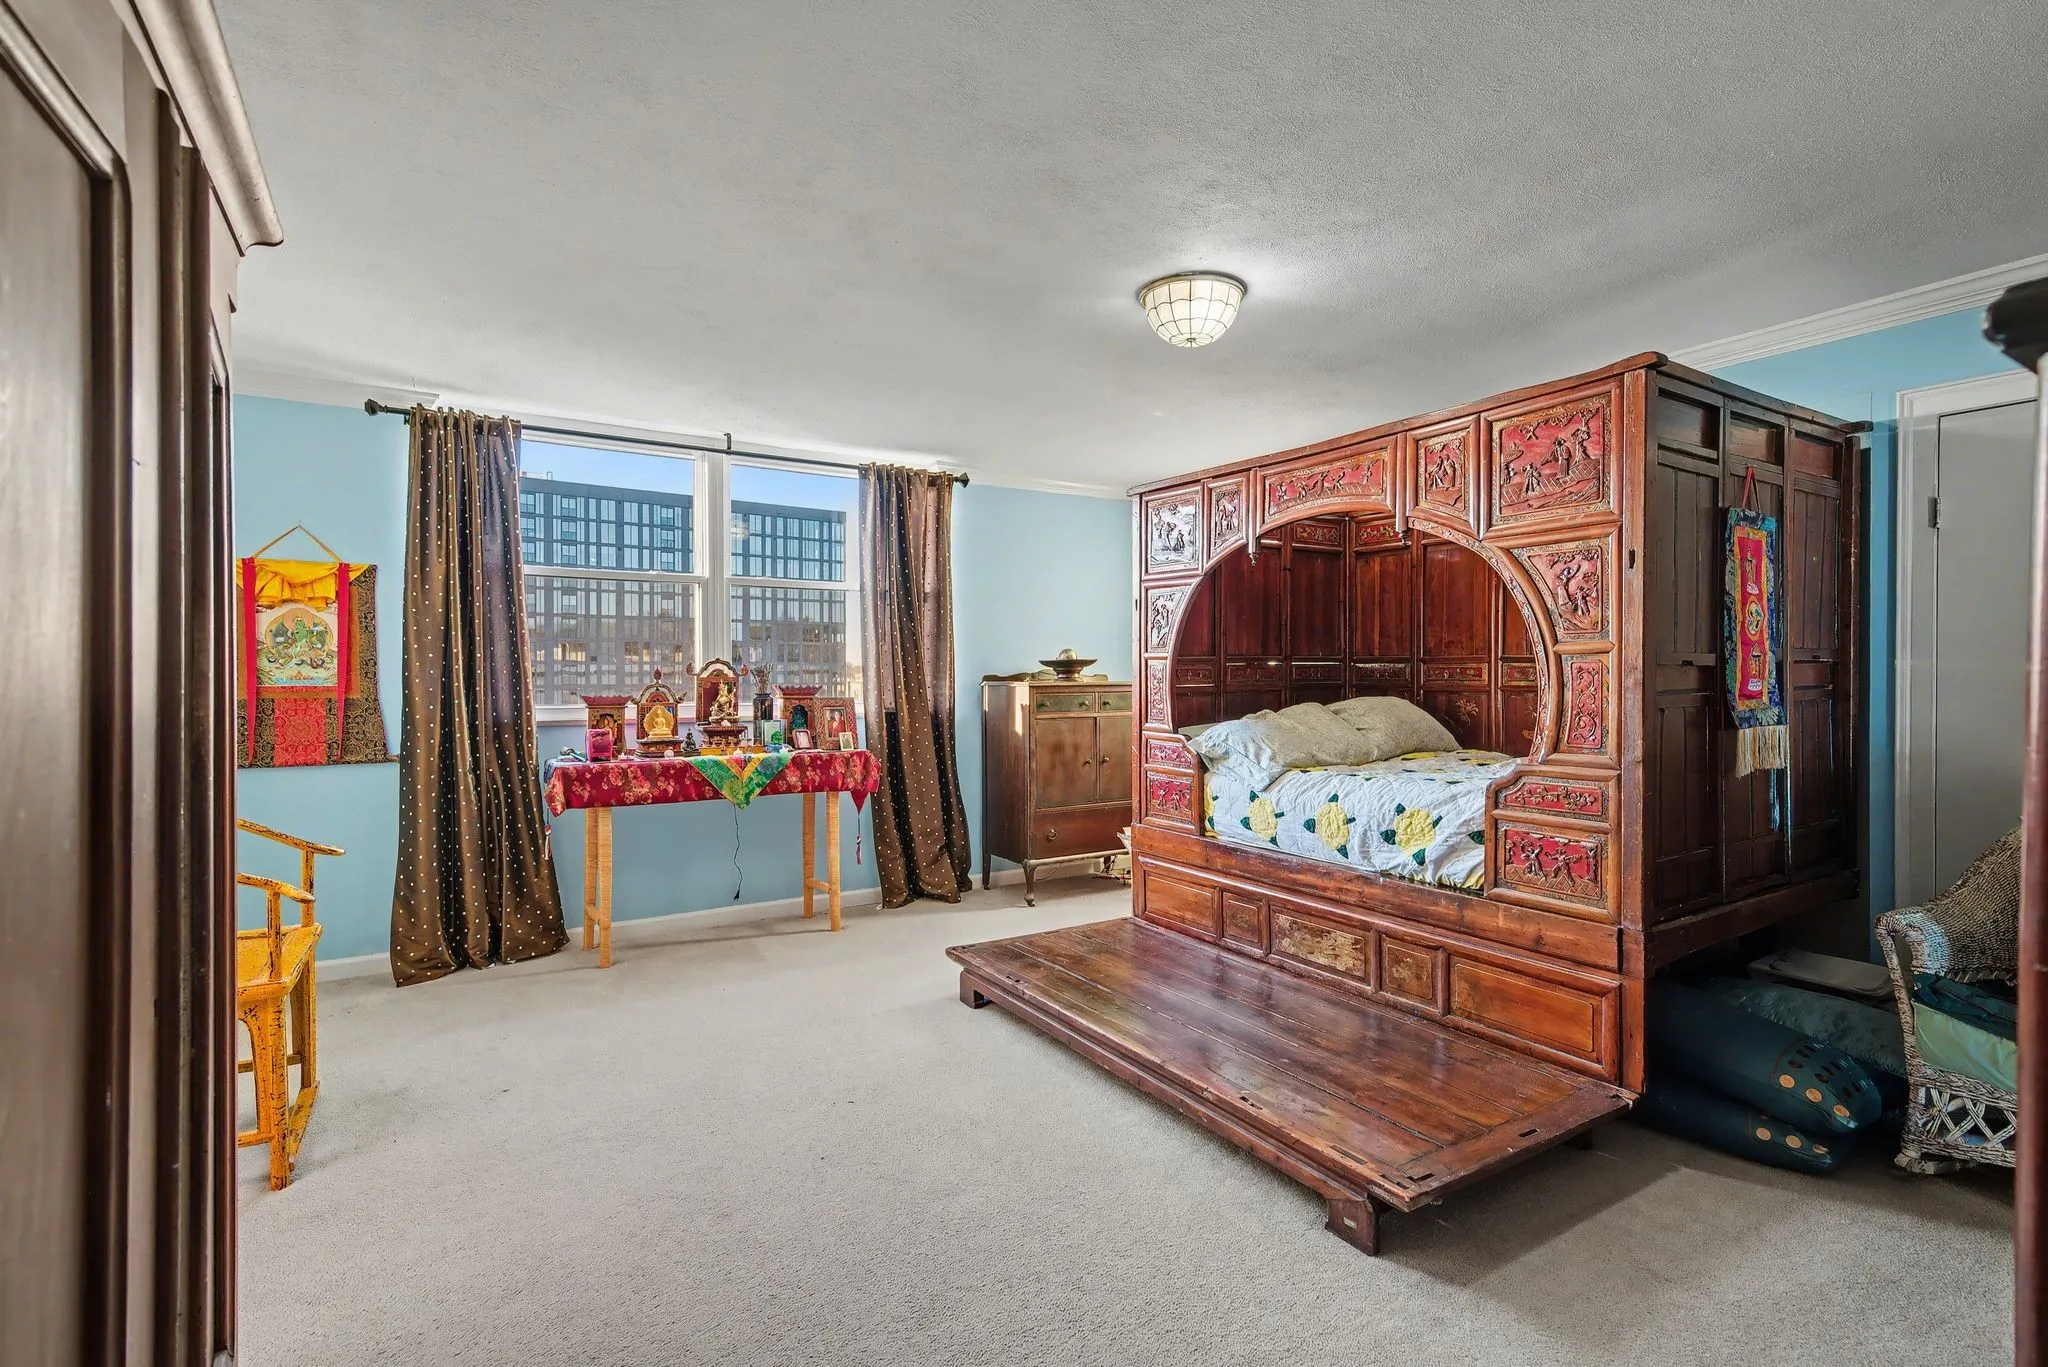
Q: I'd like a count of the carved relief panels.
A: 13